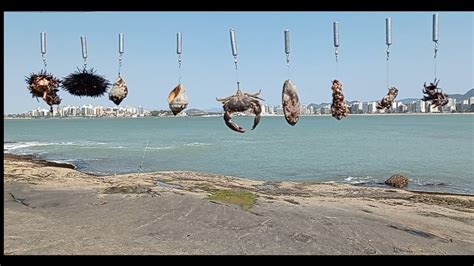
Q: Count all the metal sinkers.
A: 9